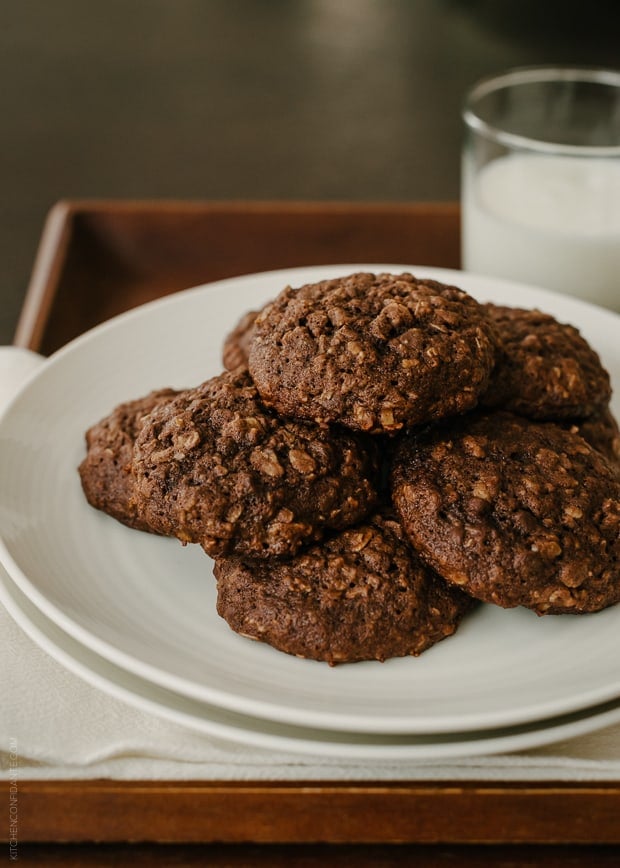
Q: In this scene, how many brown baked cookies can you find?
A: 8